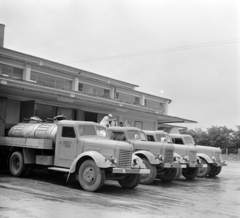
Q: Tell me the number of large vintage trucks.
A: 4